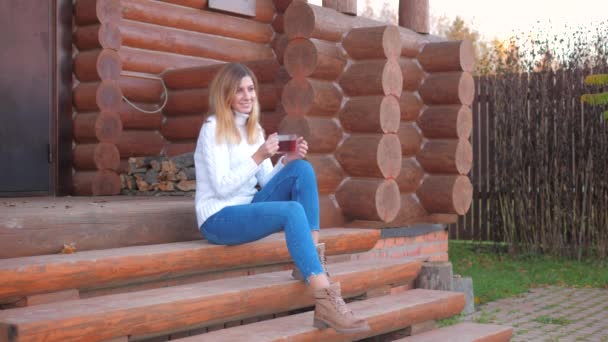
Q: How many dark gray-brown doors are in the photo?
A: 1